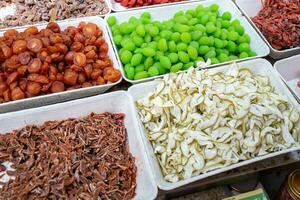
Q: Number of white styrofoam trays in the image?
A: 8